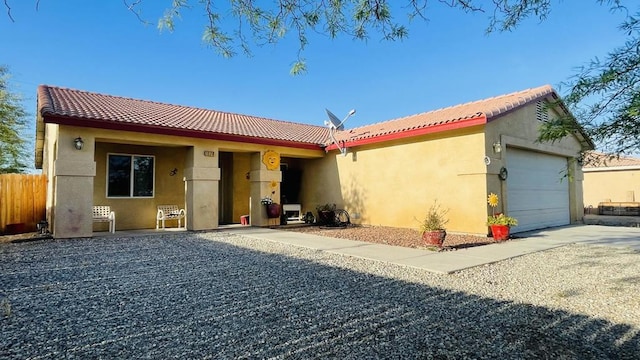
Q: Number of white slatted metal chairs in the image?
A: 2